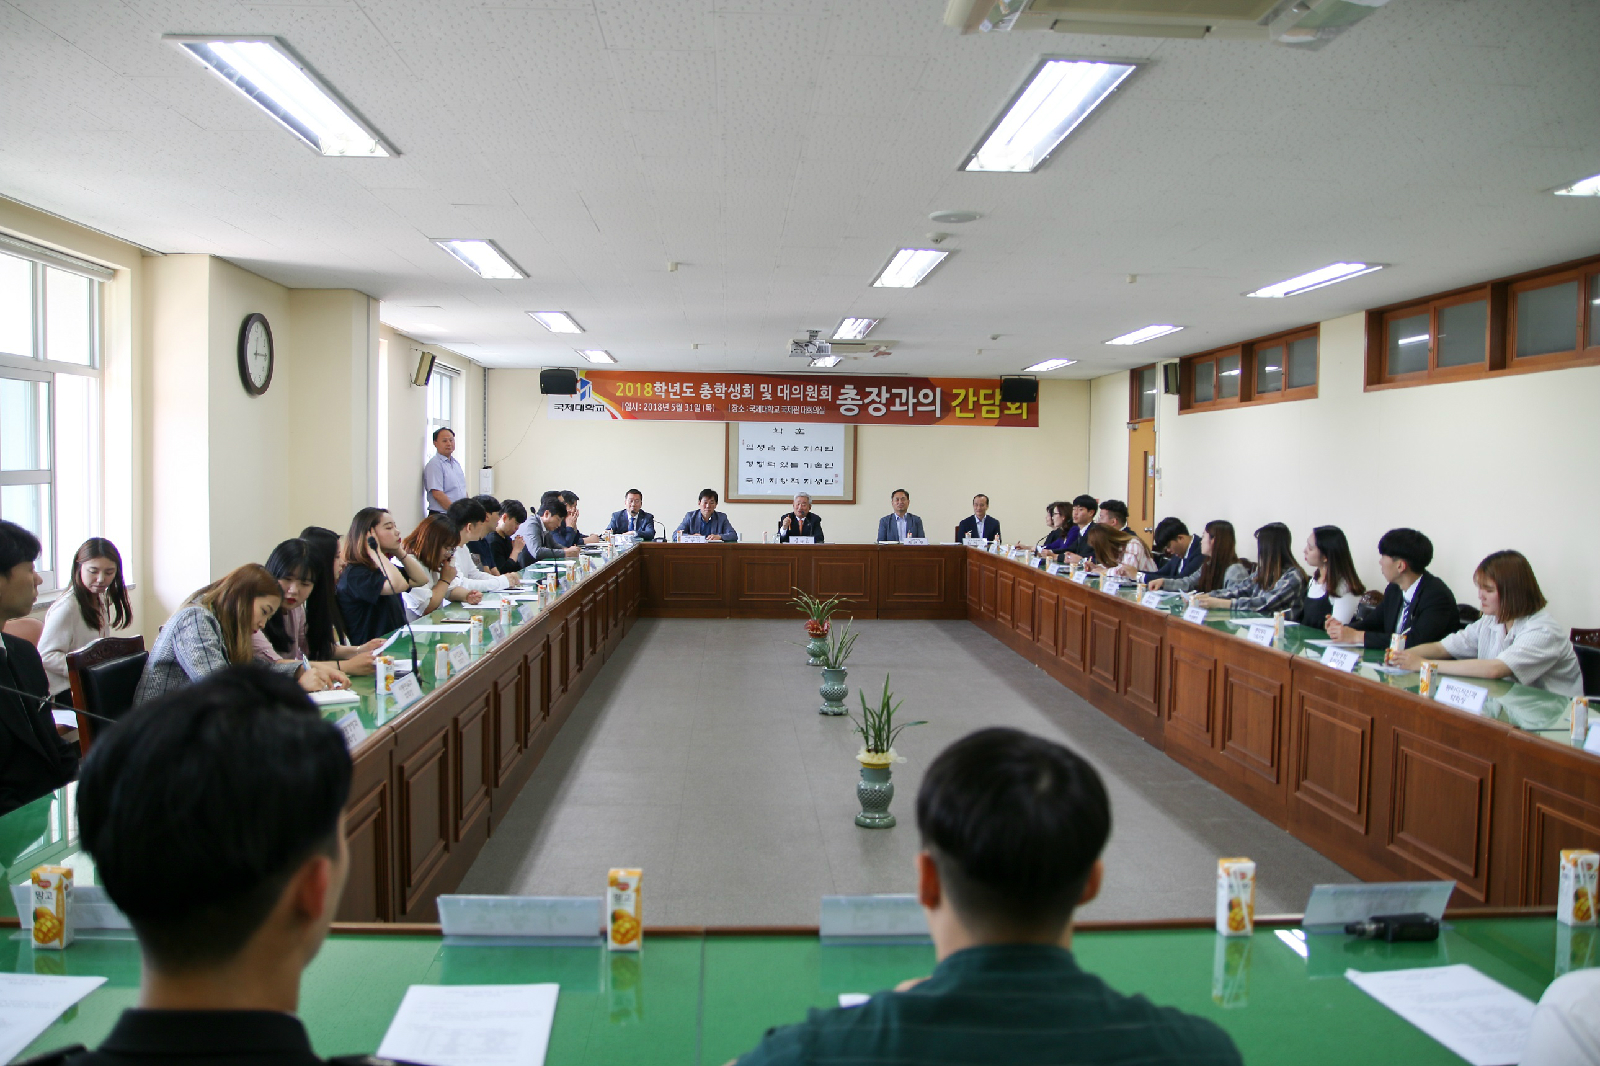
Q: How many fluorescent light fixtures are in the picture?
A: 12